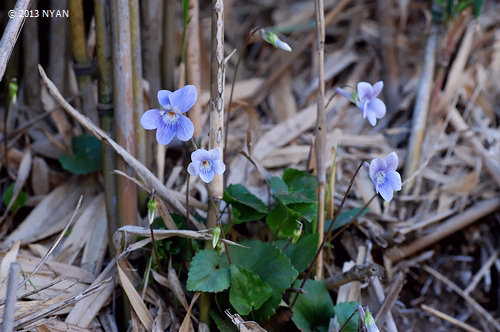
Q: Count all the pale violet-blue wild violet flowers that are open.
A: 4